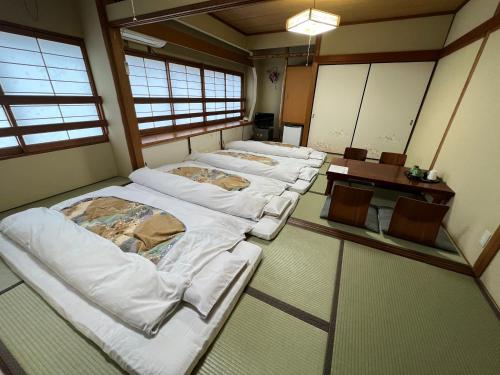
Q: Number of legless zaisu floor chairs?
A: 4